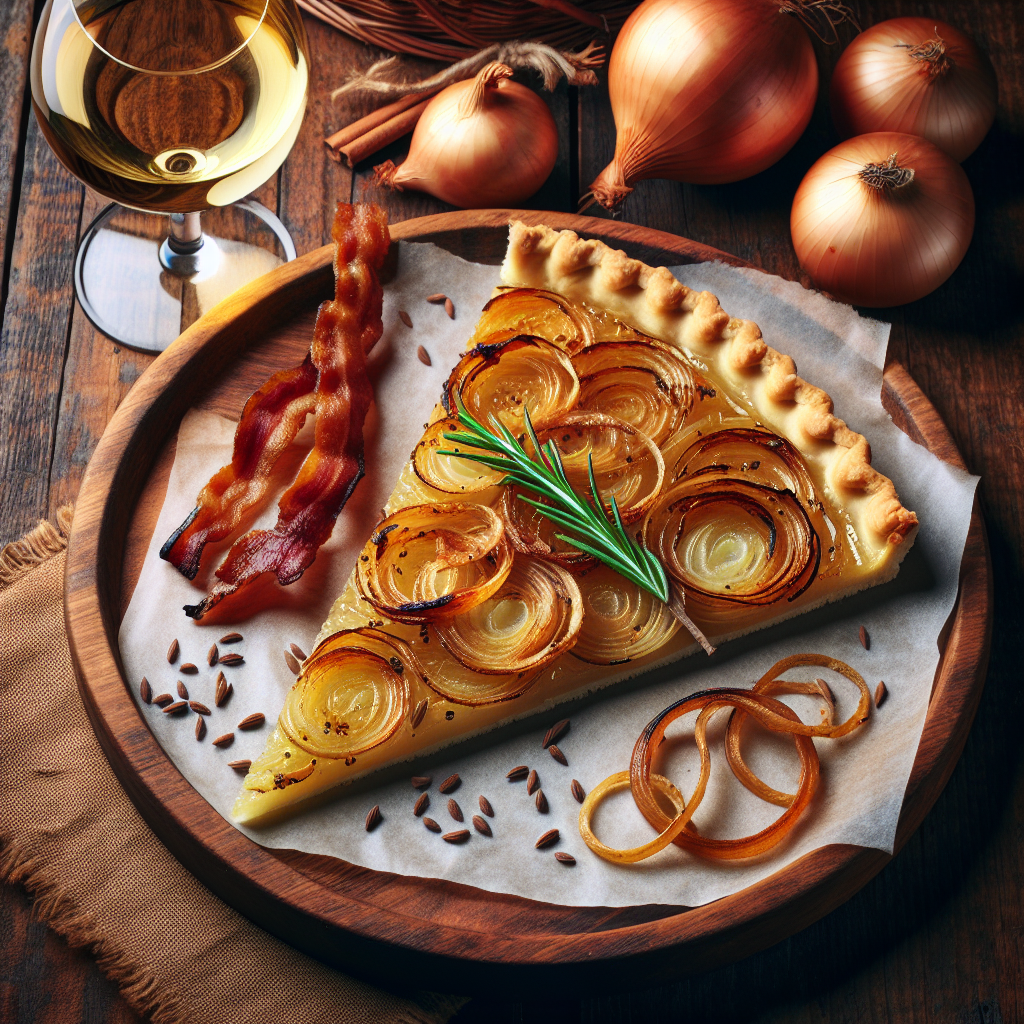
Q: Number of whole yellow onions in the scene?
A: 4